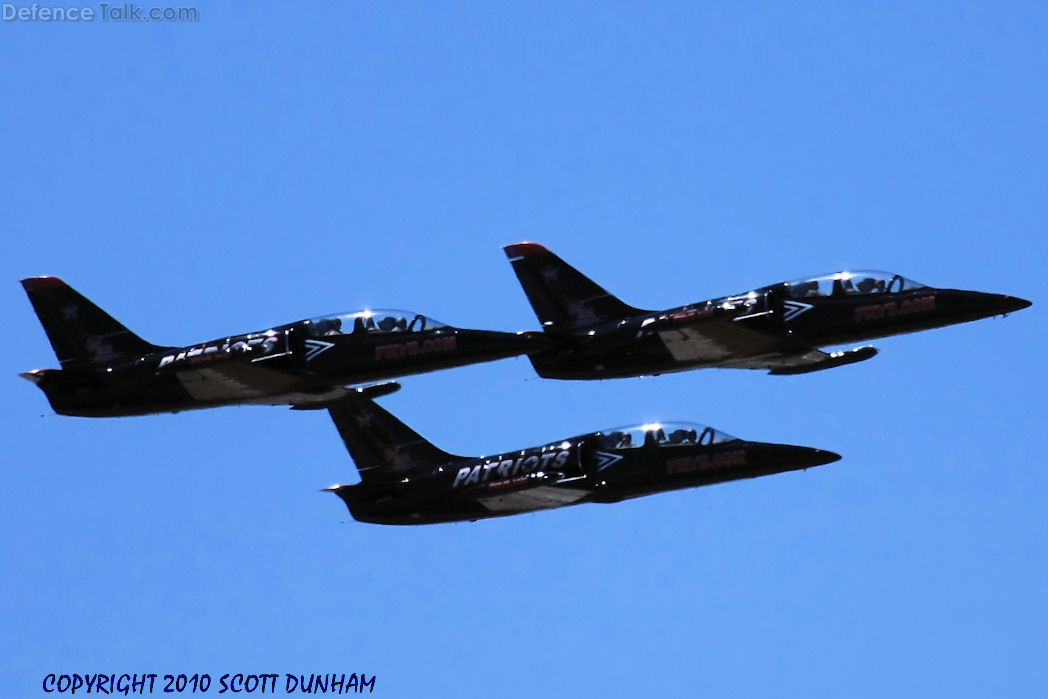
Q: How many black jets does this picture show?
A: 3